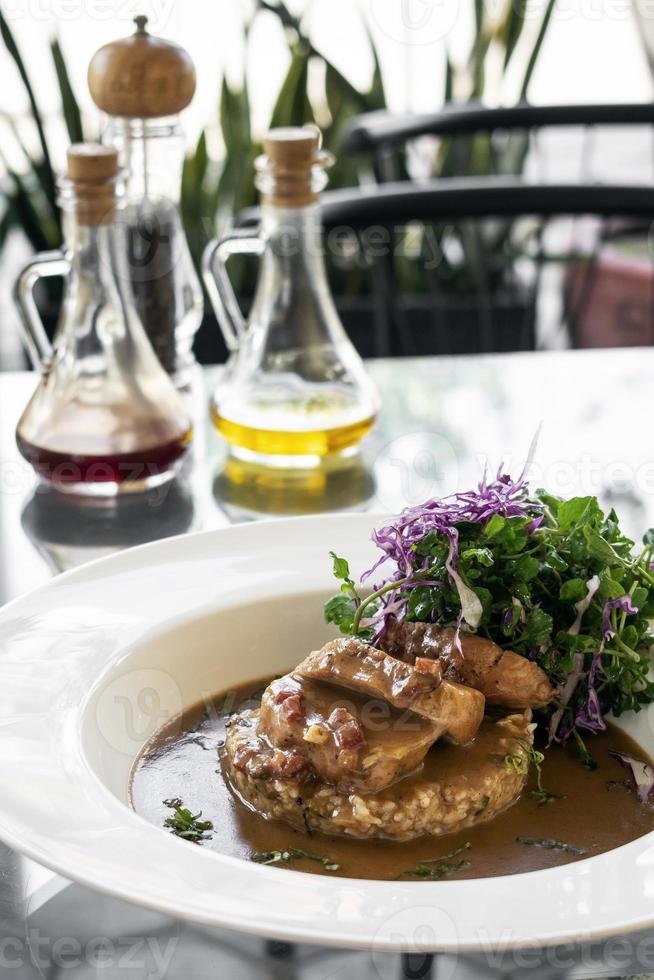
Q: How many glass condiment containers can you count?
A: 3